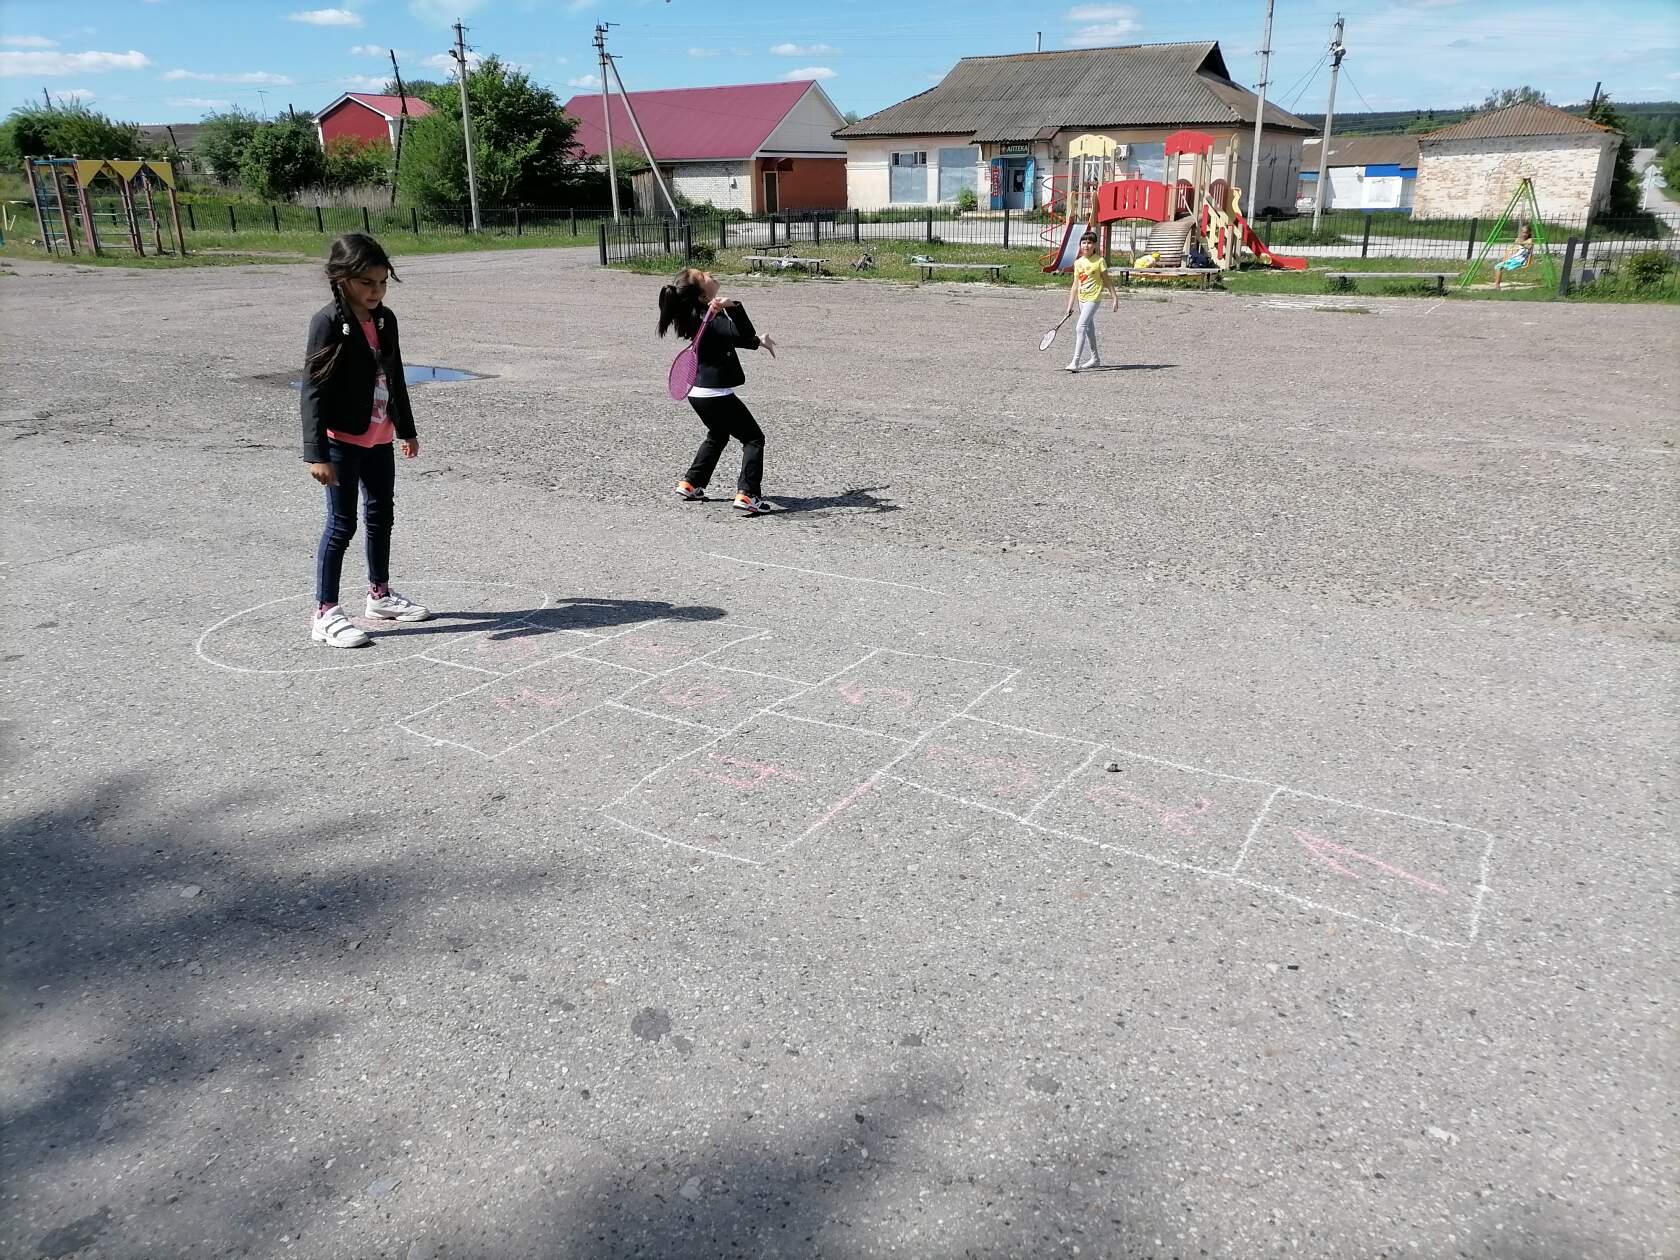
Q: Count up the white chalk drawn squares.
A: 9